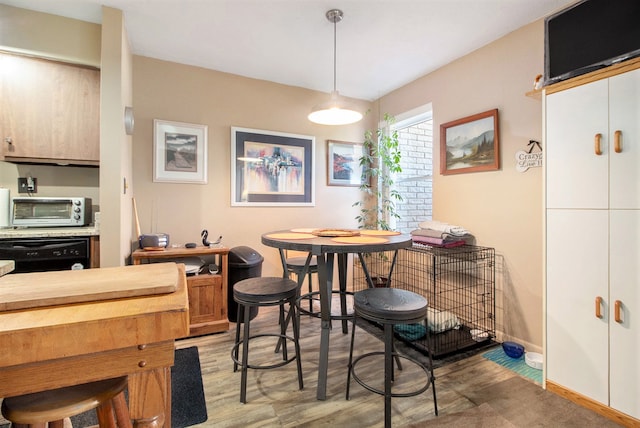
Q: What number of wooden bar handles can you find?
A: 4